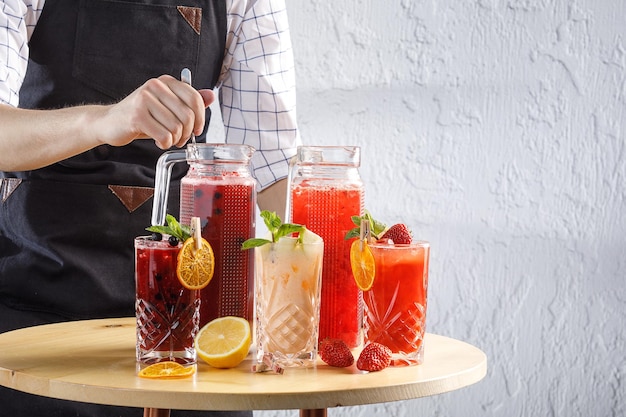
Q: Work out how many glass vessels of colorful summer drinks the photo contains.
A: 5